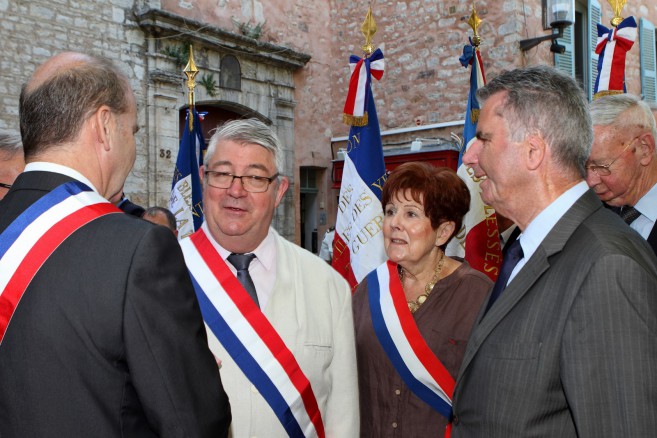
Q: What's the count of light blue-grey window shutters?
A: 3